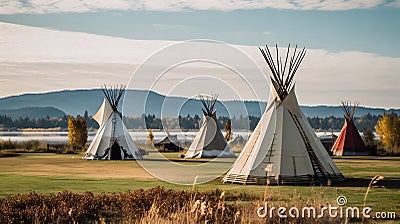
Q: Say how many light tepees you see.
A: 3